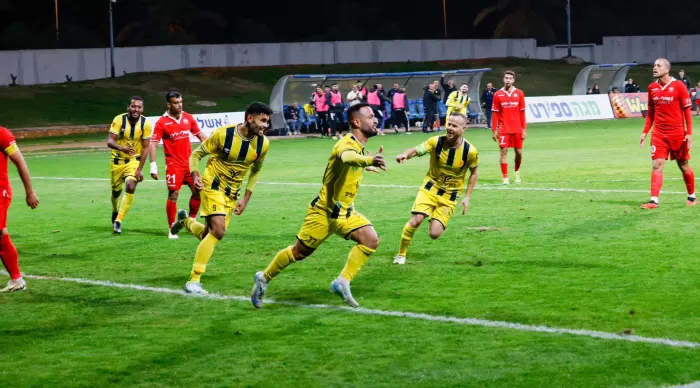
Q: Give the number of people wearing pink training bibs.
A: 5